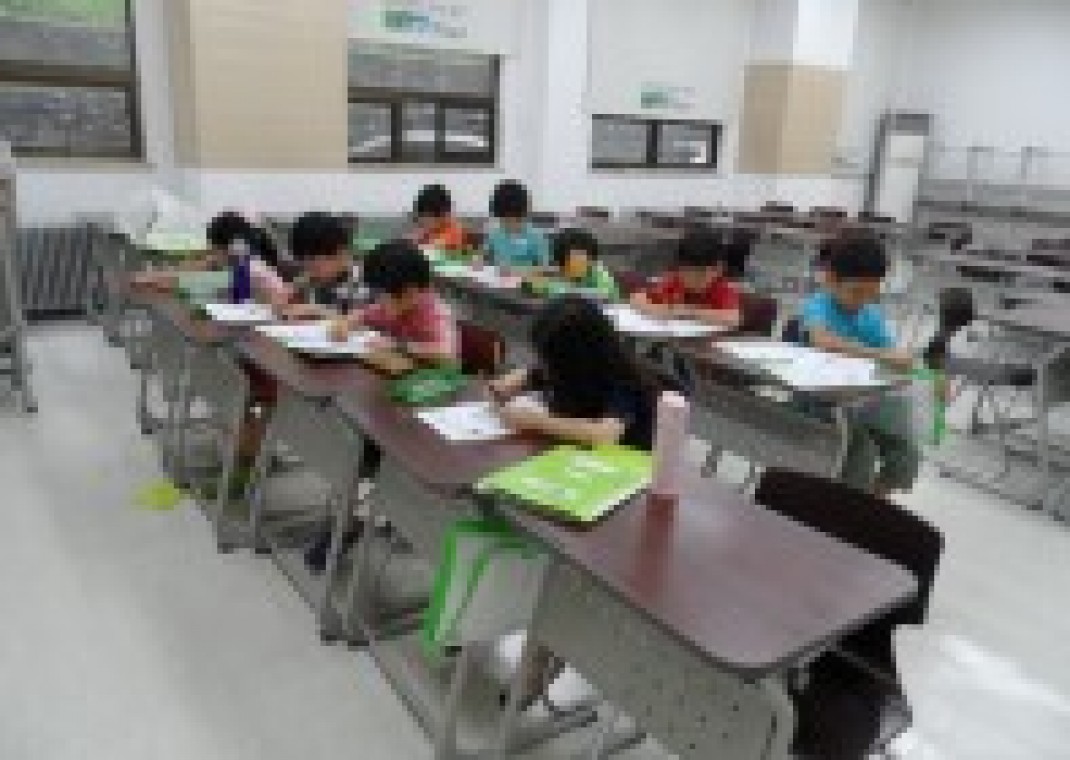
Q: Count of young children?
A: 9